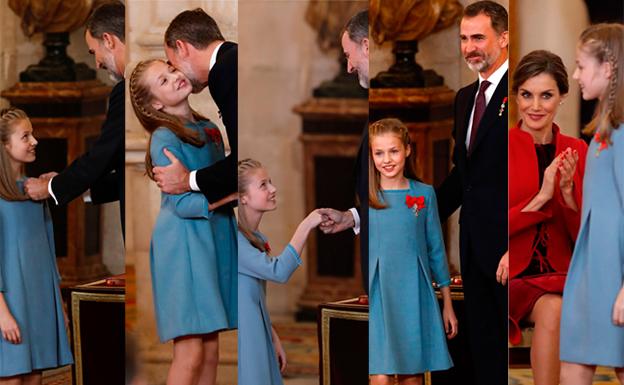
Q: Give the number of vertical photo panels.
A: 5